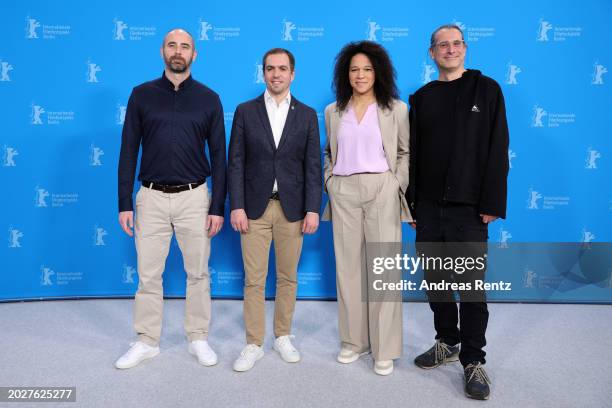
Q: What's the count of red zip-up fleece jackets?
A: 0